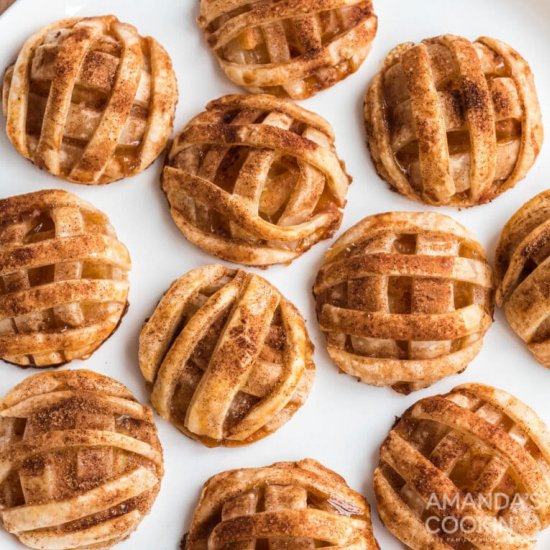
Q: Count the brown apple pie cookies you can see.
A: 11